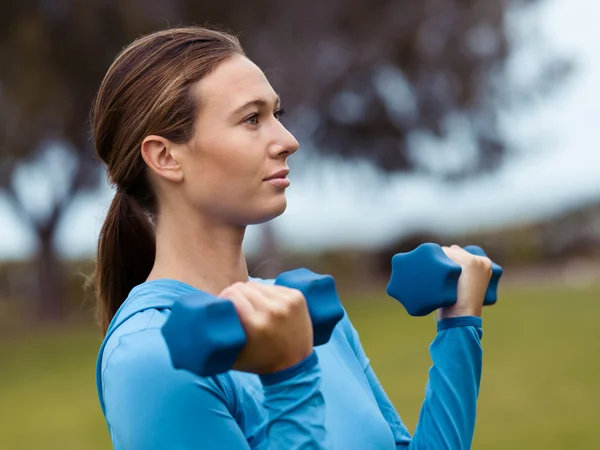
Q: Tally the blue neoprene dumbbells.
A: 2